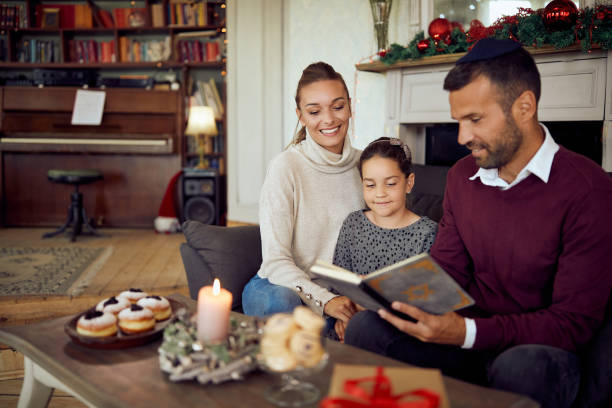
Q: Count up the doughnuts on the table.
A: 5